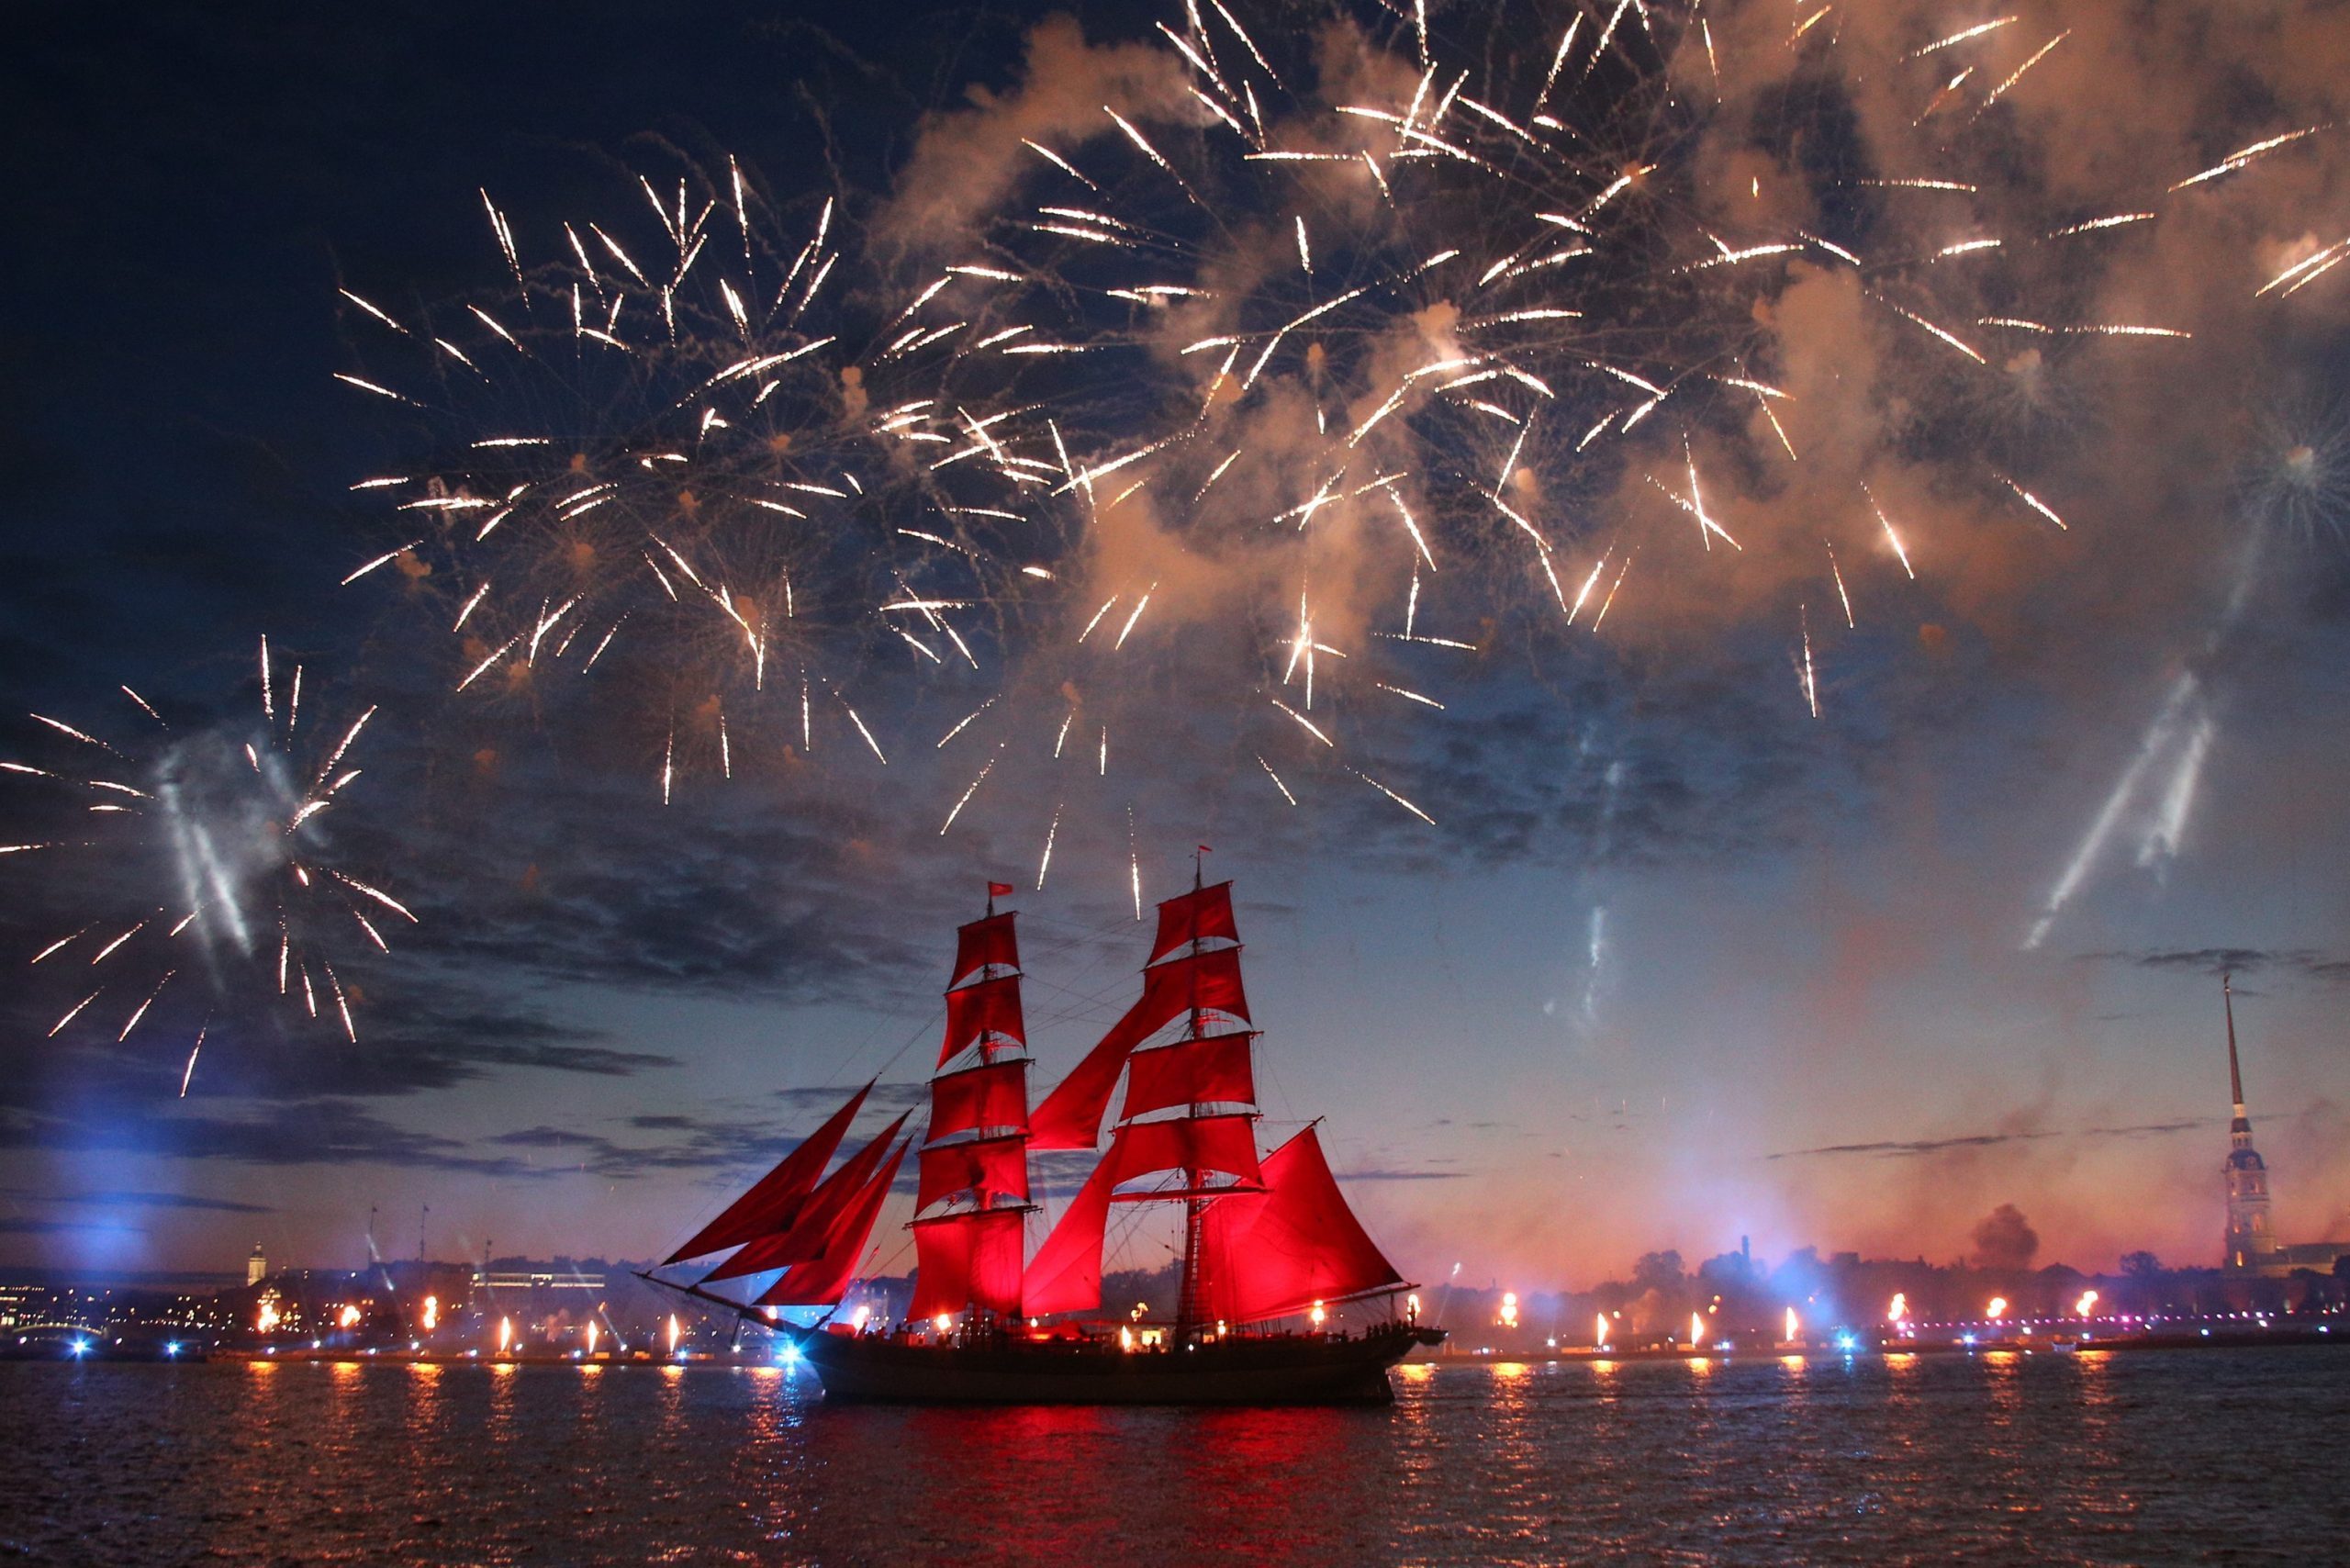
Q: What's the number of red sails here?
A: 15